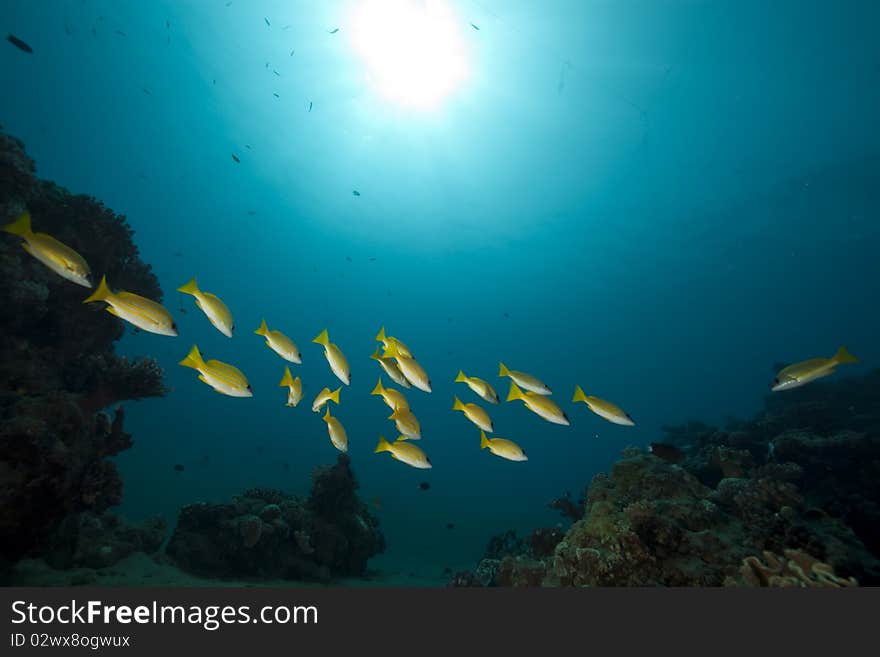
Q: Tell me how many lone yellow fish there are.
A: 1